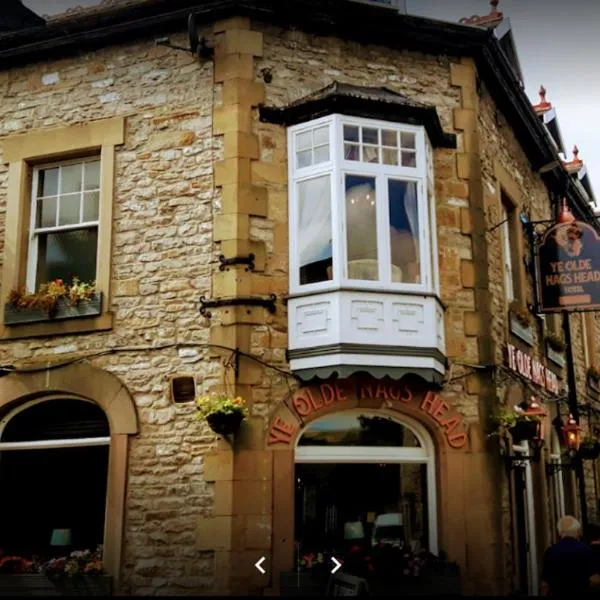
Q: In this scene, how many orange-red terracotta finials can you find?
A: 3